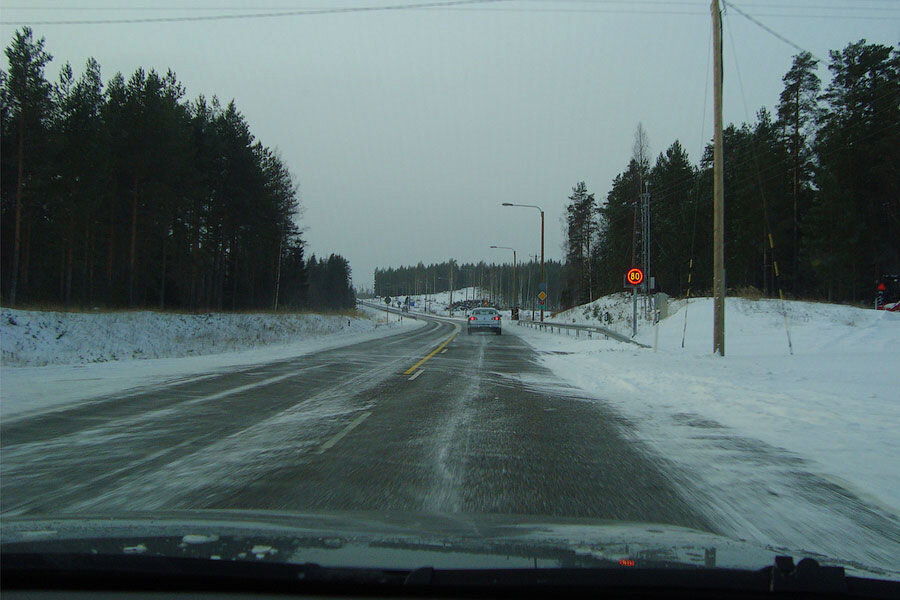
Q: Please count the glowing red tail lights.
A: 2